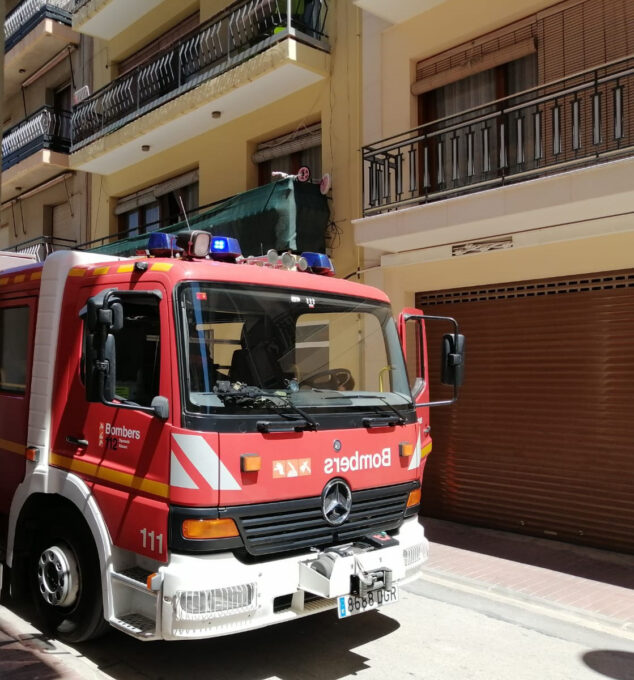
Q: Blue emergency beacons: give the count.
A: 3